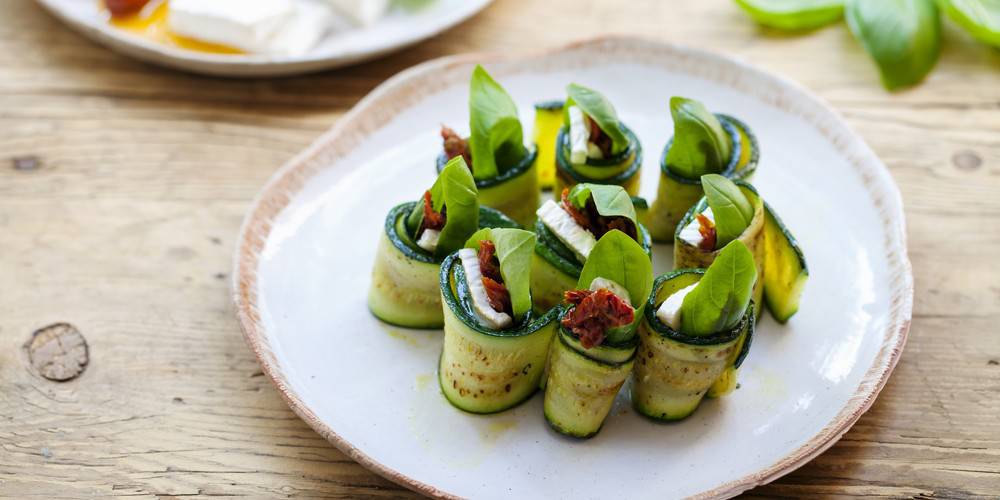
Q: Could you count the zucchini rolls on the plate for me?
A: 9